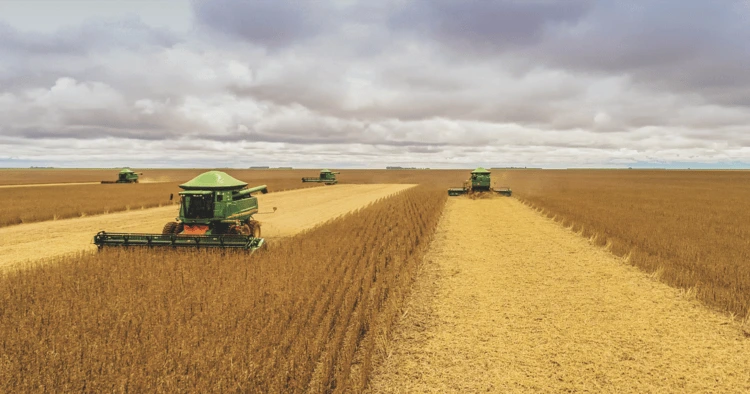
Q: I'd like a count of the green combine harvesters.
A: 4